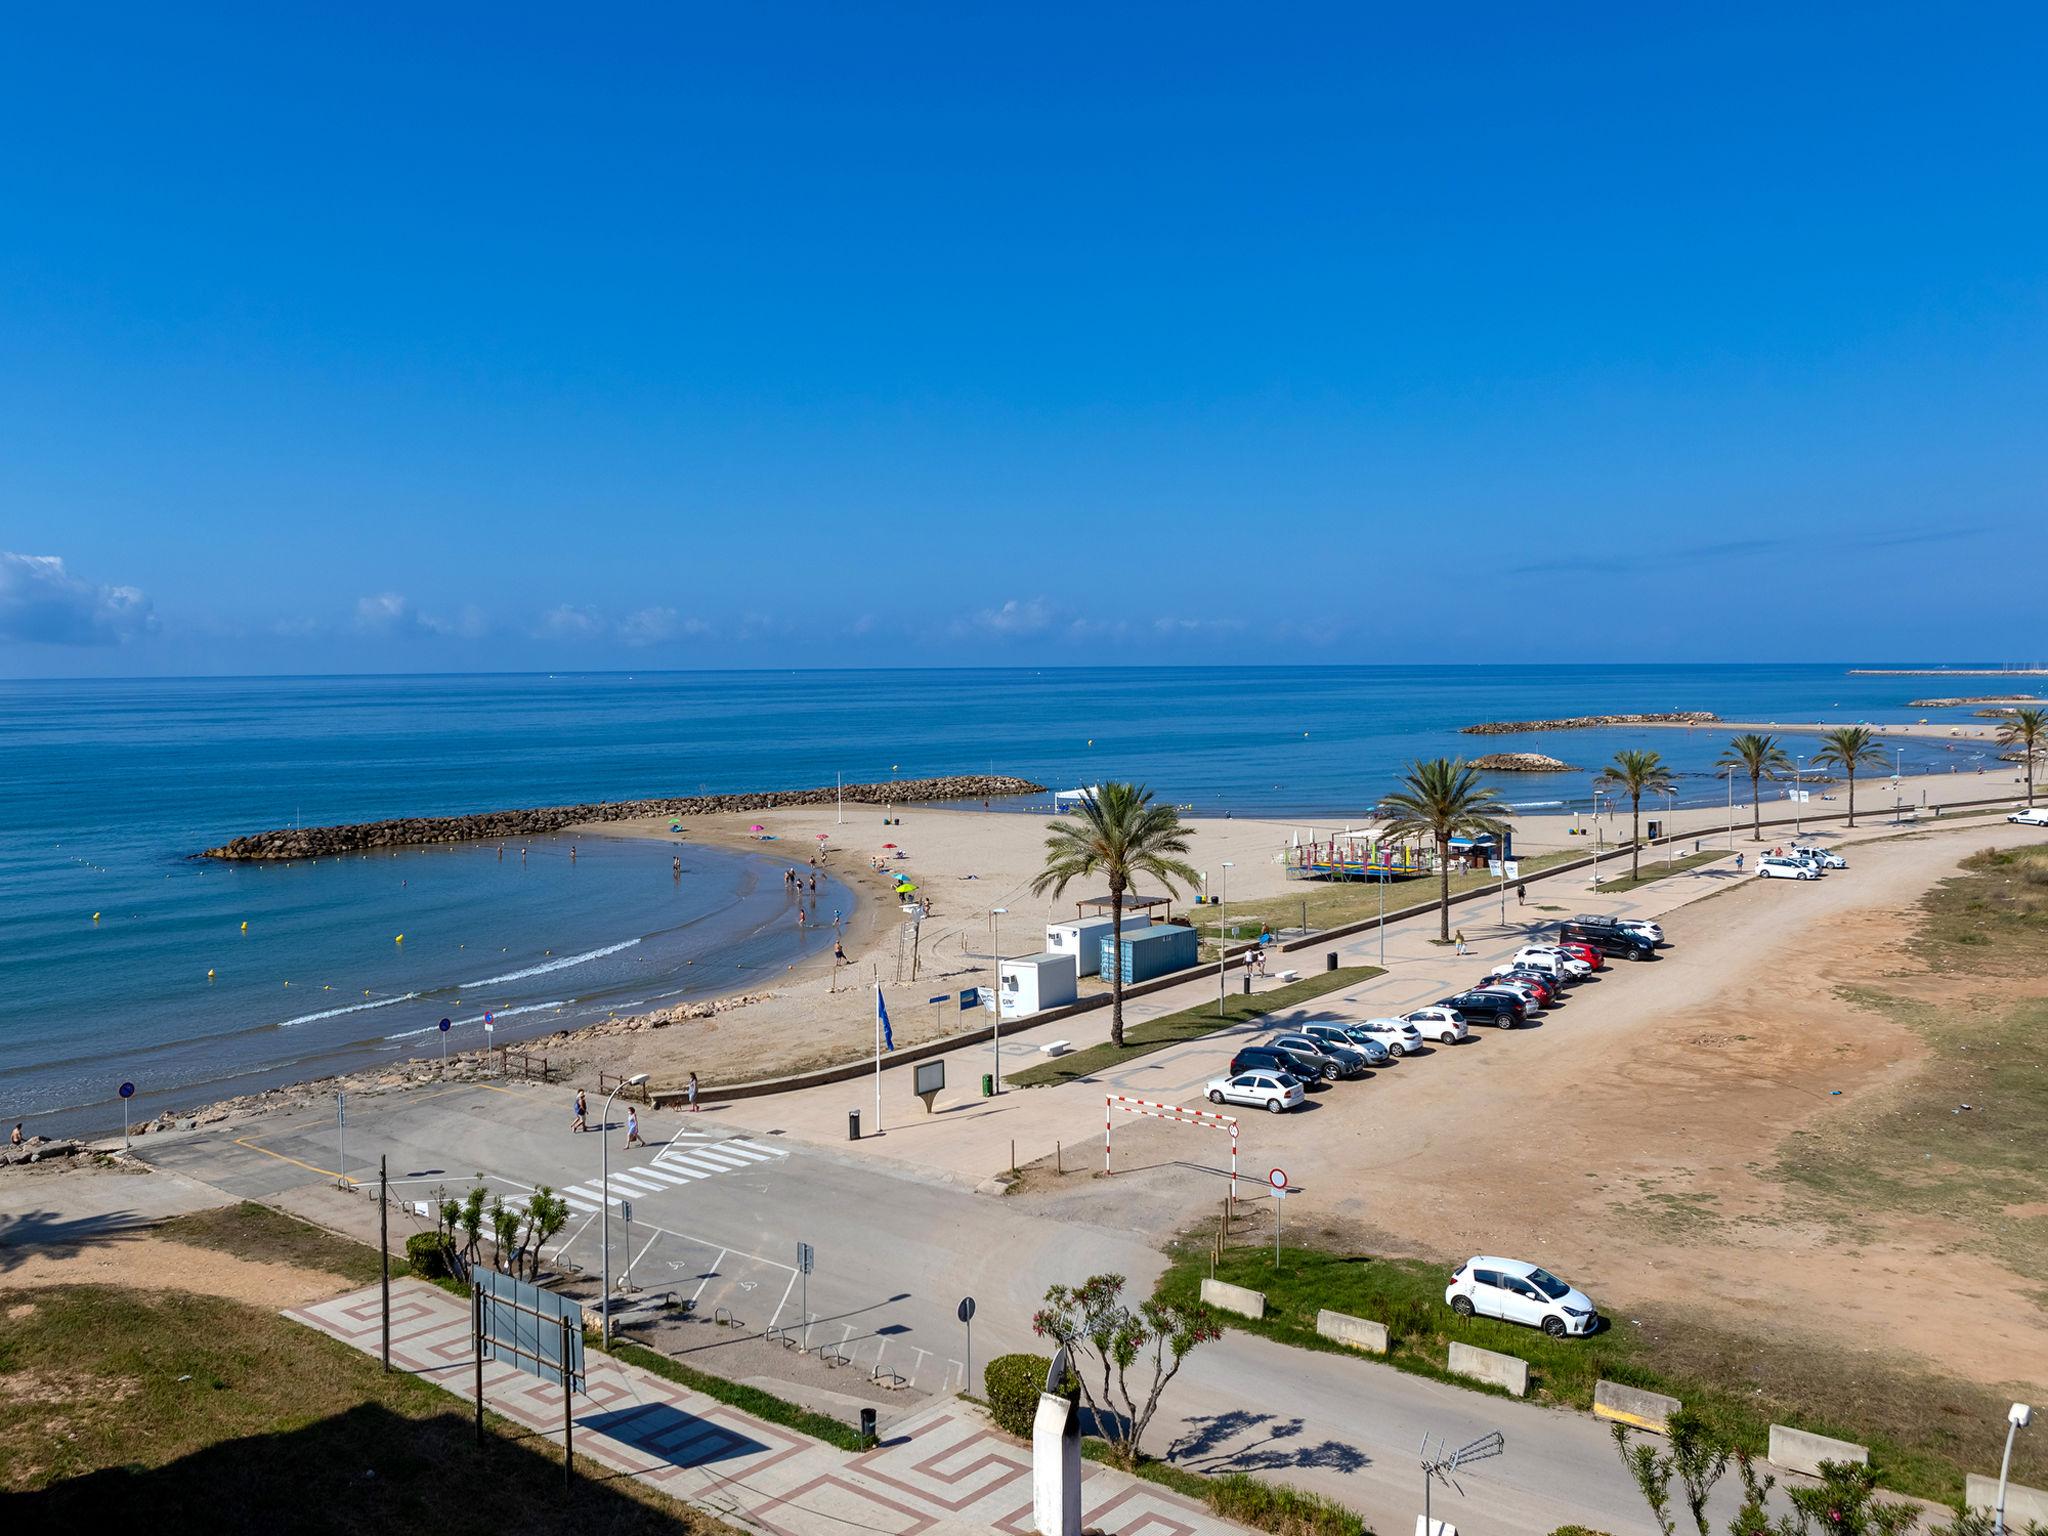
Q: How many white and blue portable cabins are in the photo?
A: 3